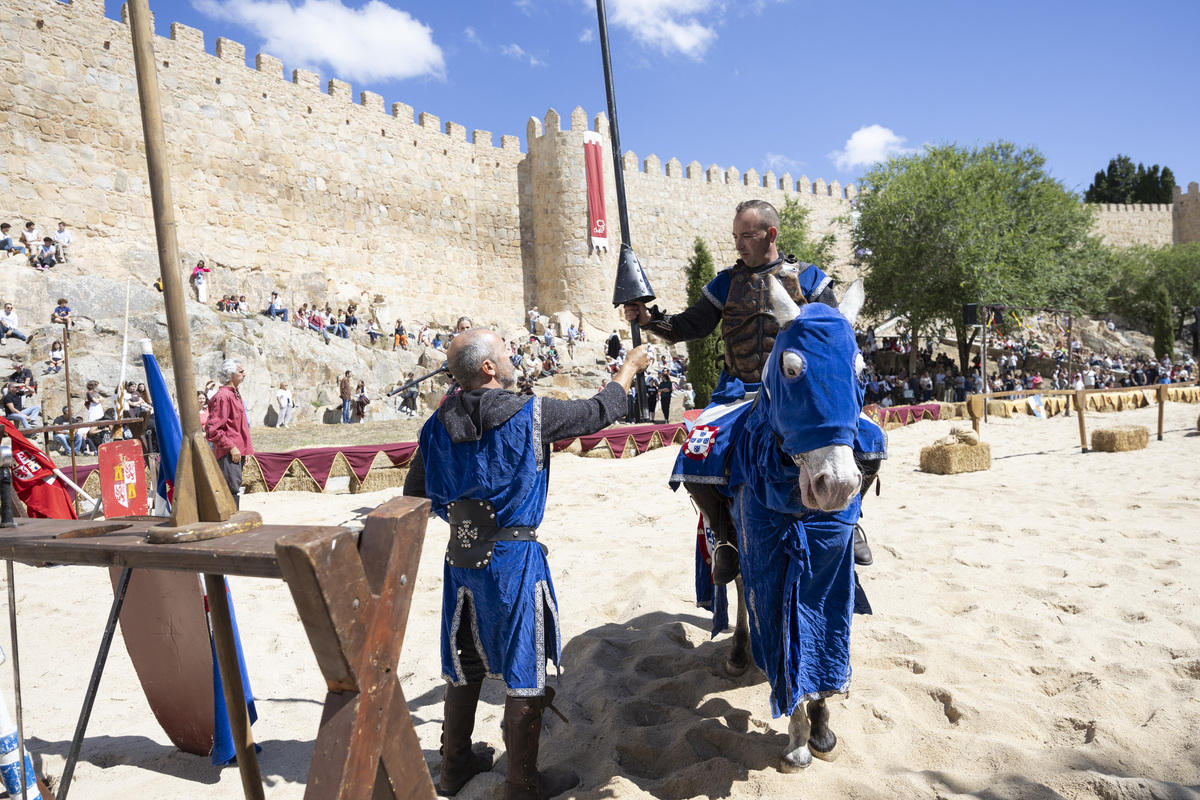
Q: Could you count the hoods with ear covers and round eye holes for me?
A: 1